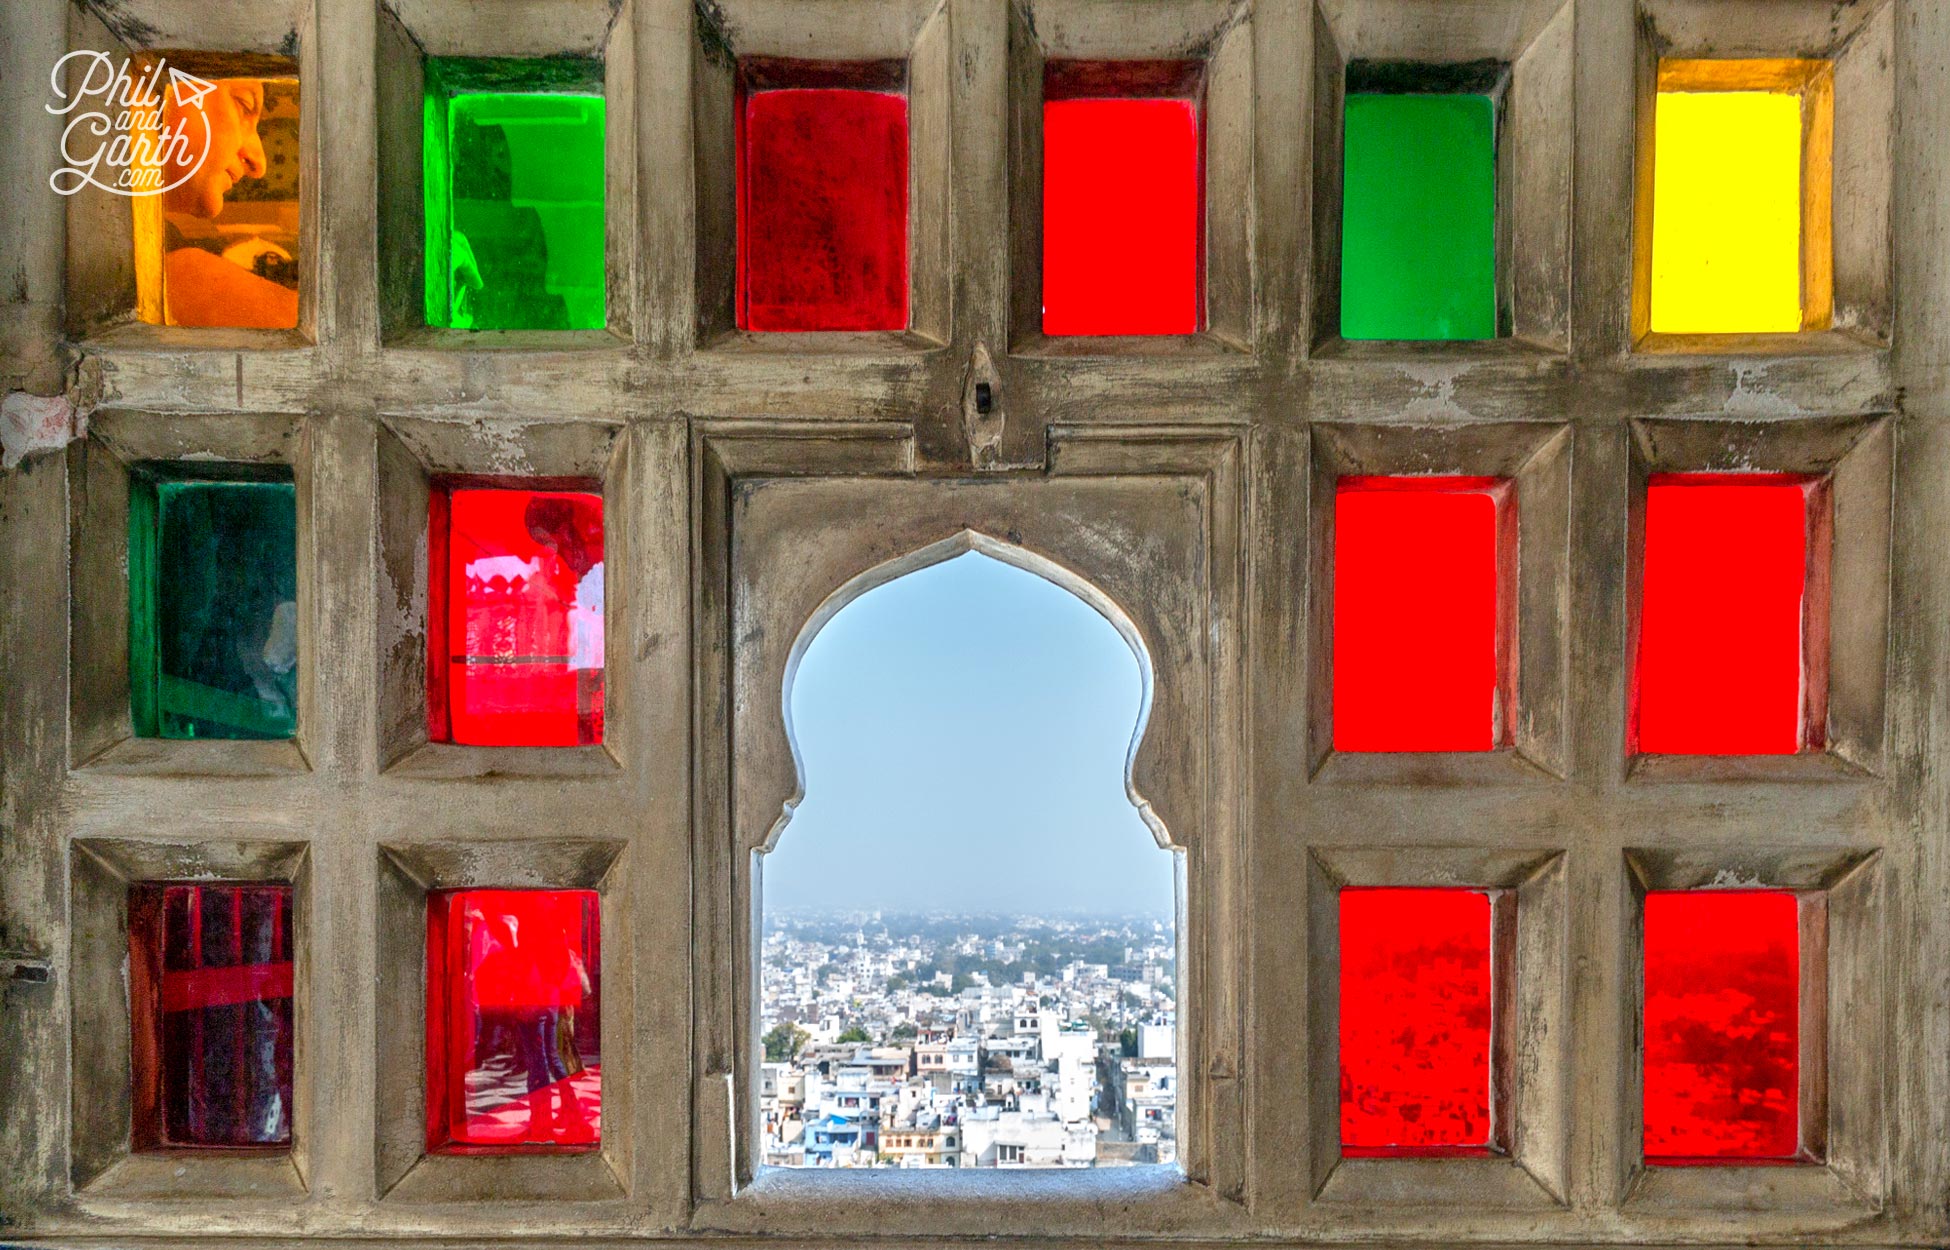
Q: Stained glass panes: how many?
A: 14